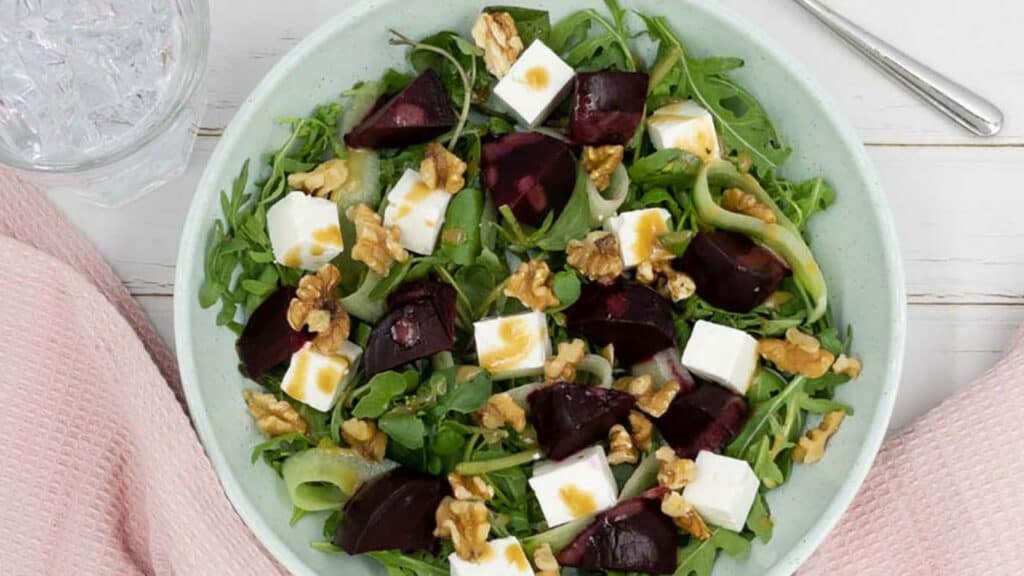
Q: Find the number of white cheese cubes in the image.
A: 11